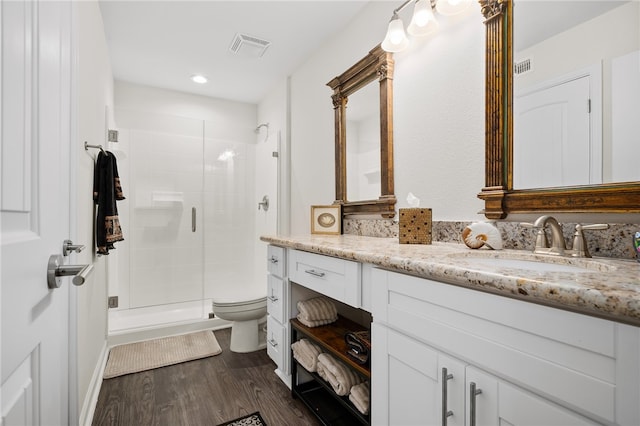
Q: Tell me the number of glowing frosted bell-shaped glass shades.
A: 3